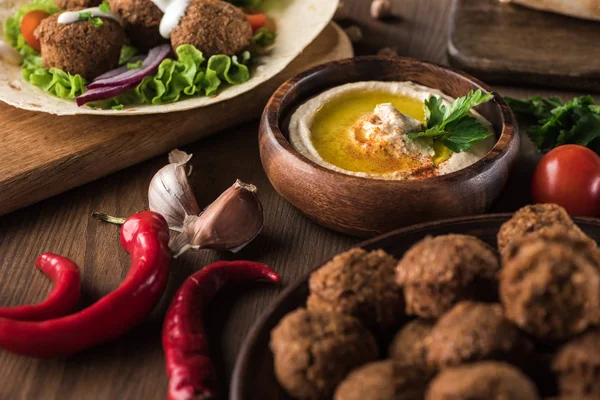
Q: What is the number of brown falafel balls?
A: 14